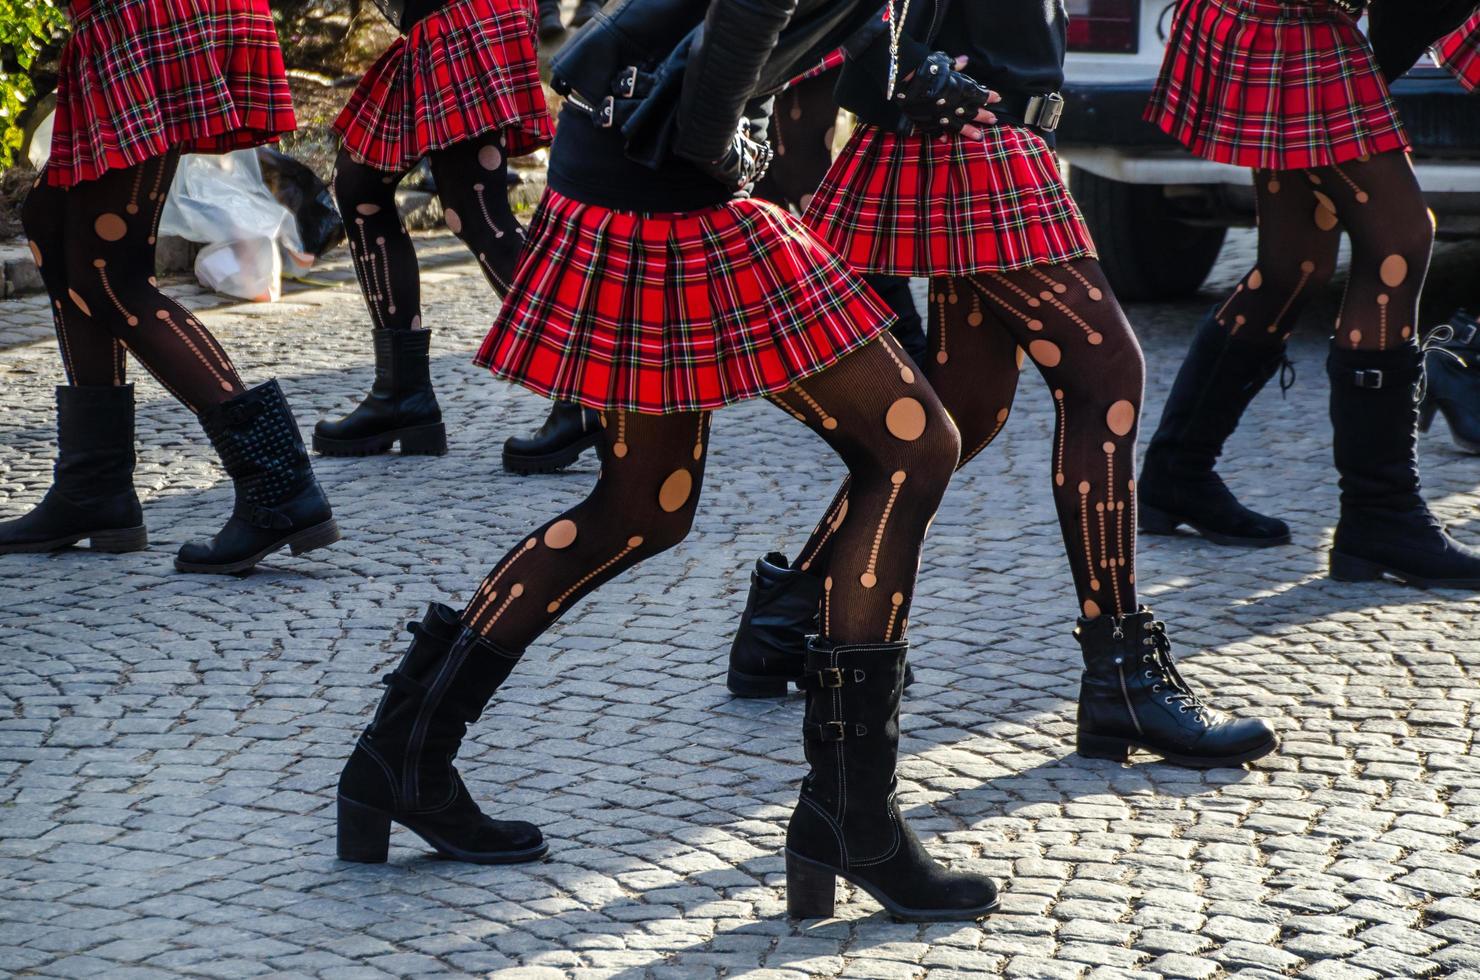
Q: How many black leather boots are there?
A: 11